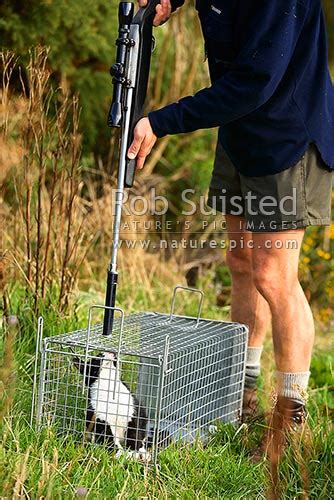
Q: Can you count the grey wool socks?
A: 2